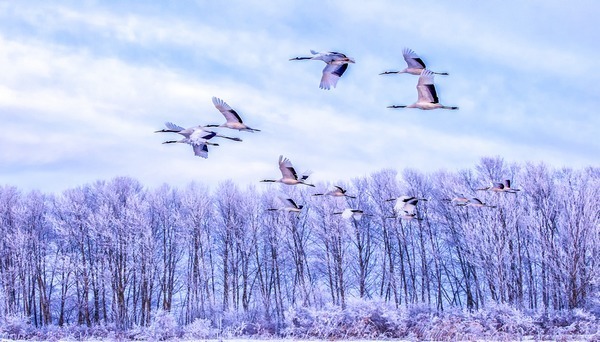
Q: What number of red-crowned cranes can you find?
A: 15